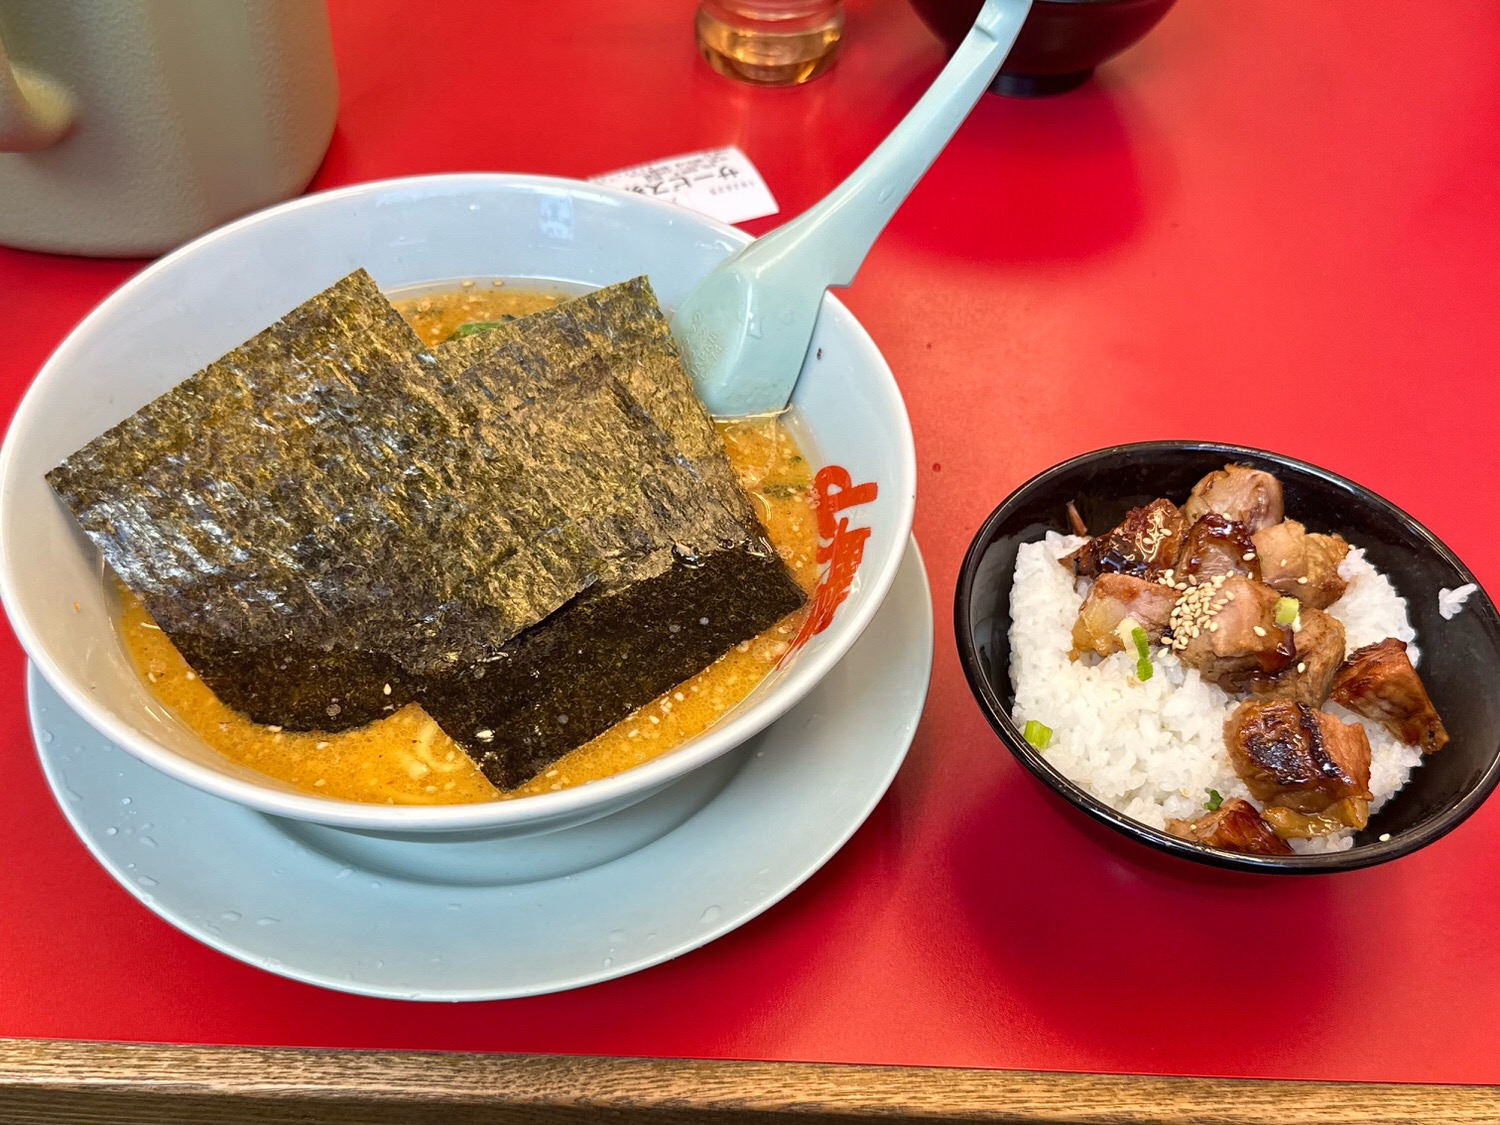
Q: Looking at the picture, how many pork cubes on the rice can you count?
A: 10